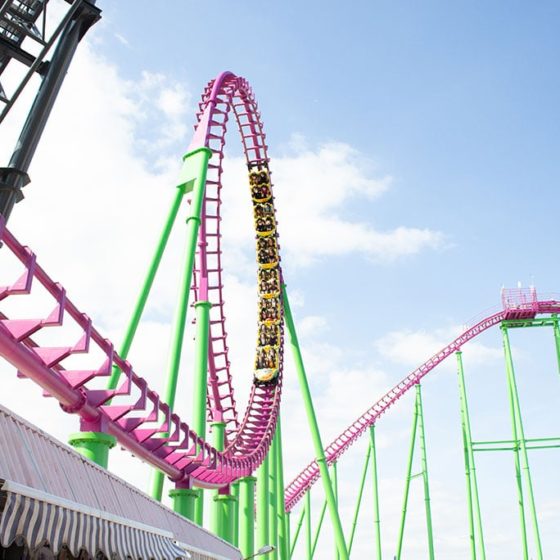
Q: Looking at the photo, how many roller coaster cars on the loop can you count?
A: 7